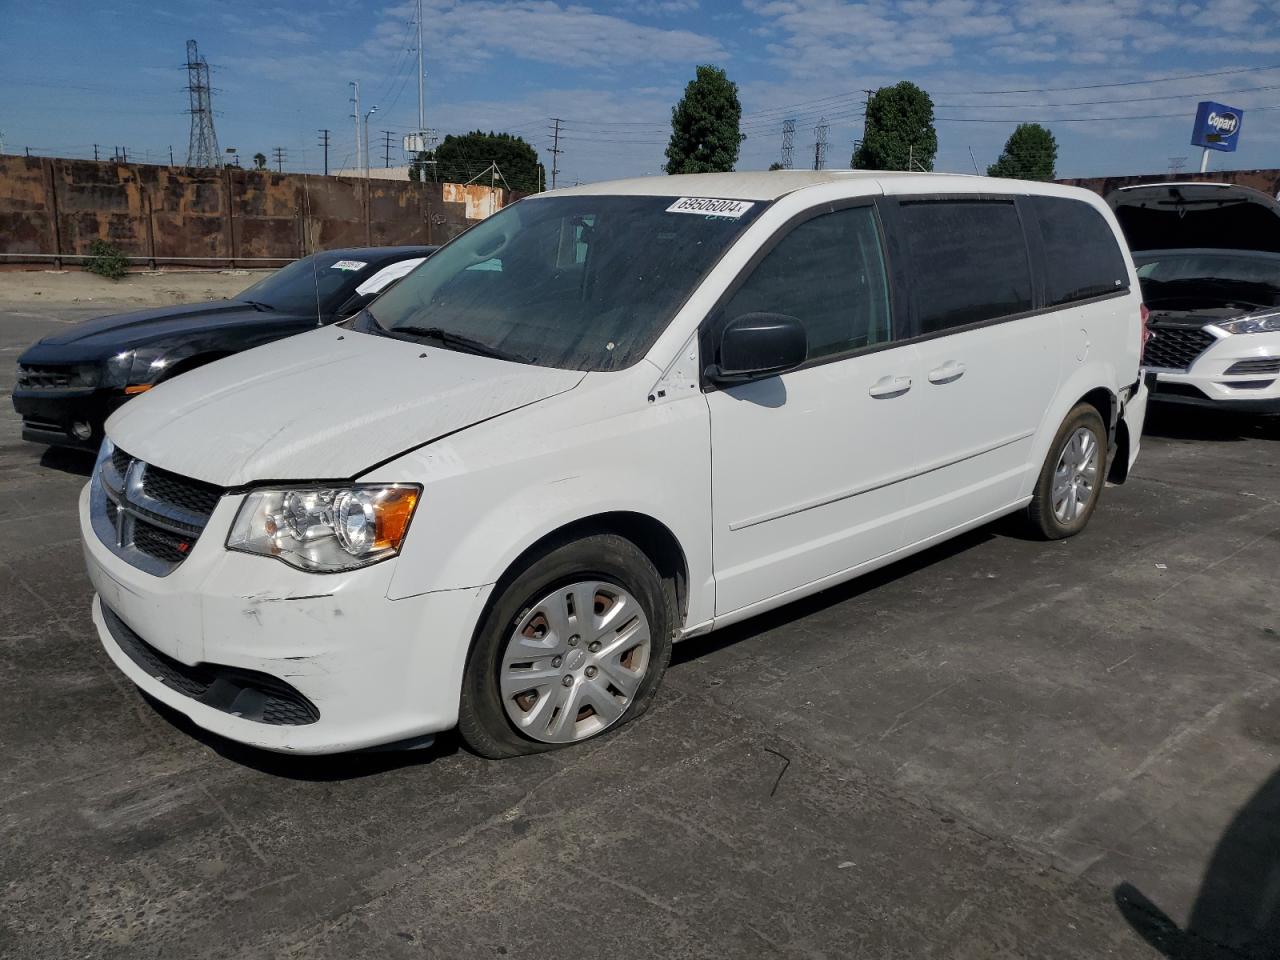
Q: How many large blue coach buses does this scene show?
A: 0